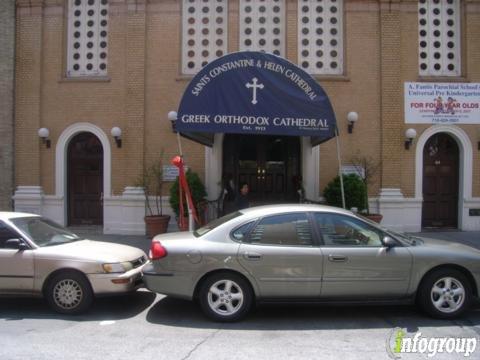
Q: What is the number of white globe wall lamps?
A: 5